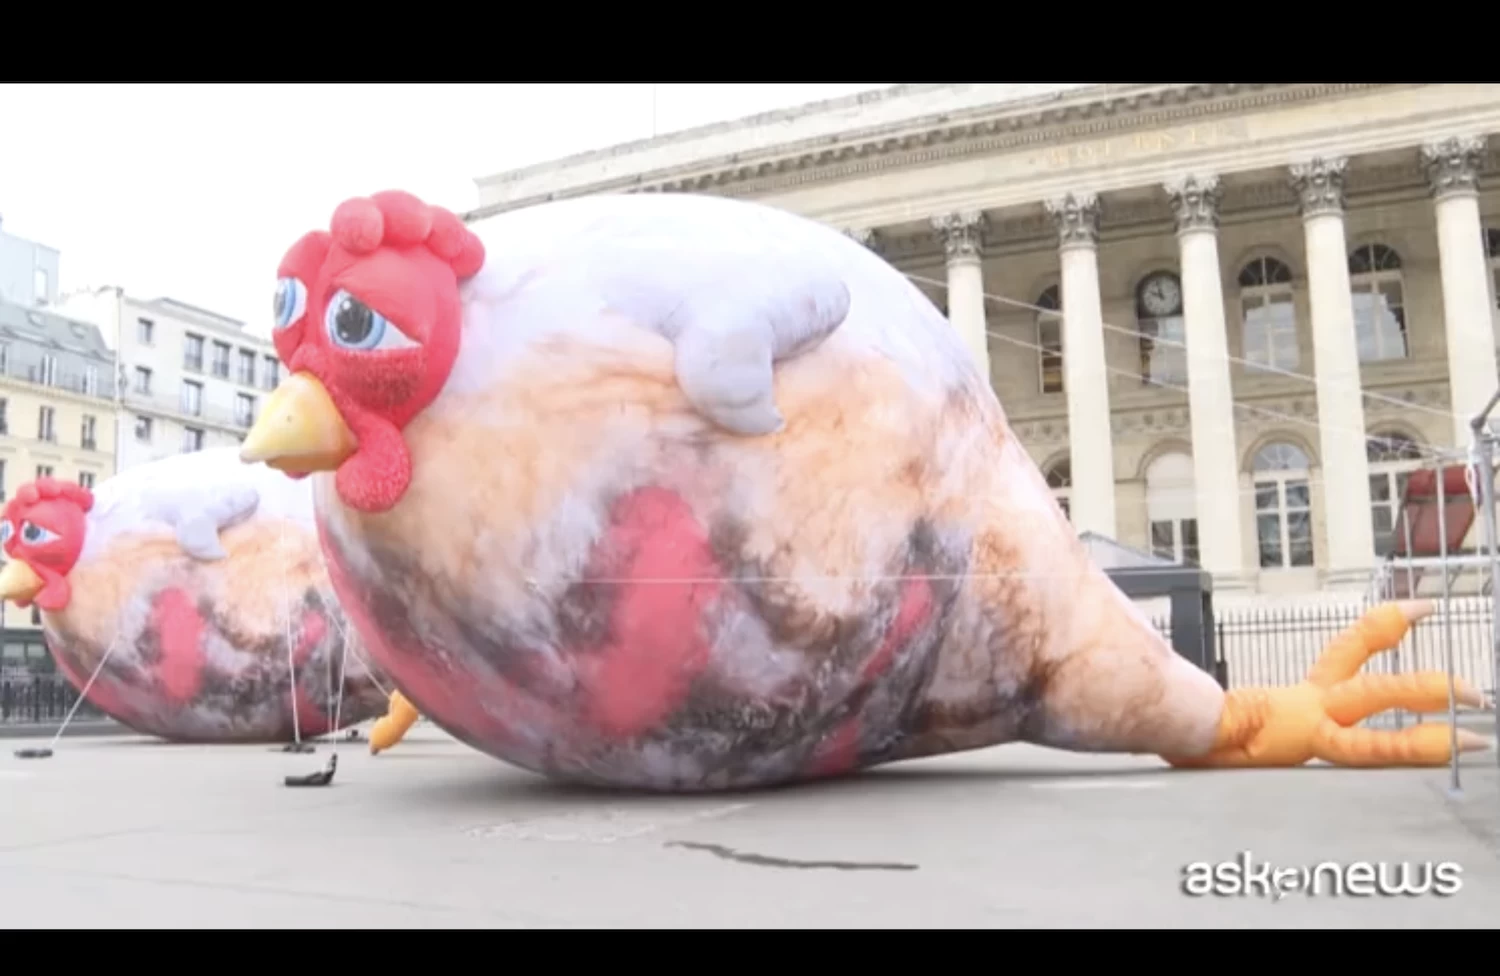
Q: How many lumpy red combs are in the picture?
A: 2